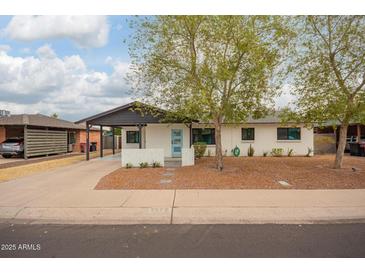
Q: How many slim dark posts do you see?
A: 5